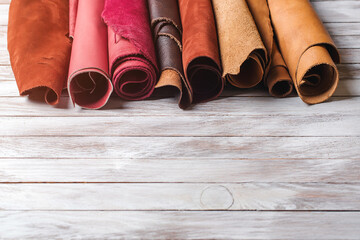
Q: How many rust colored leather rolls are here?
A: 2